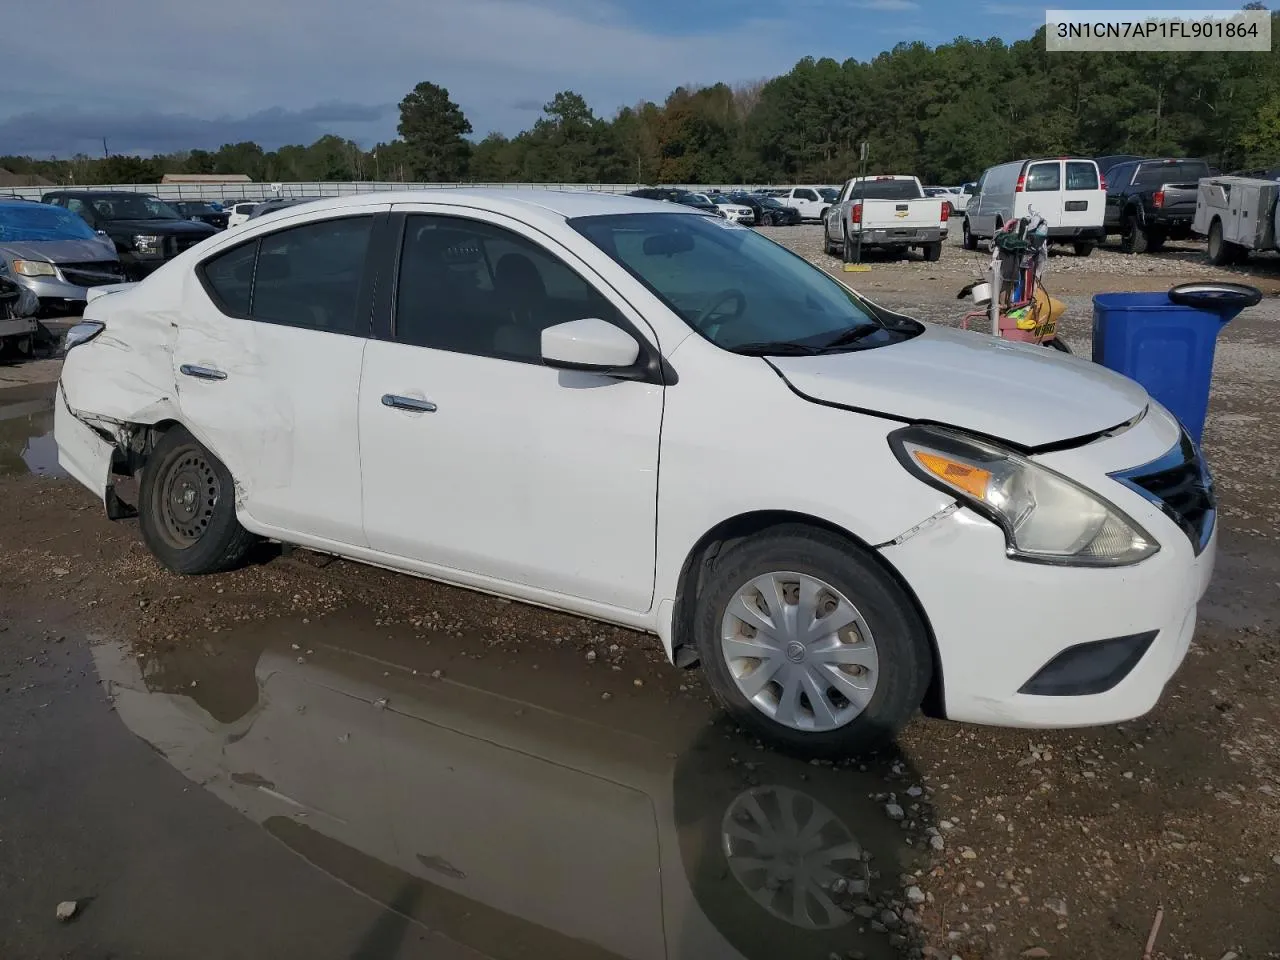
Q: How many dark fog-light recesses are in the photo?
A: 1